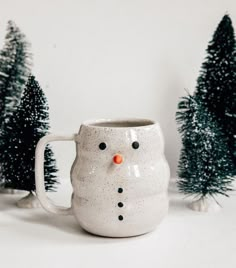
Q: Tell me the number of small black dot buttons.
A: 3